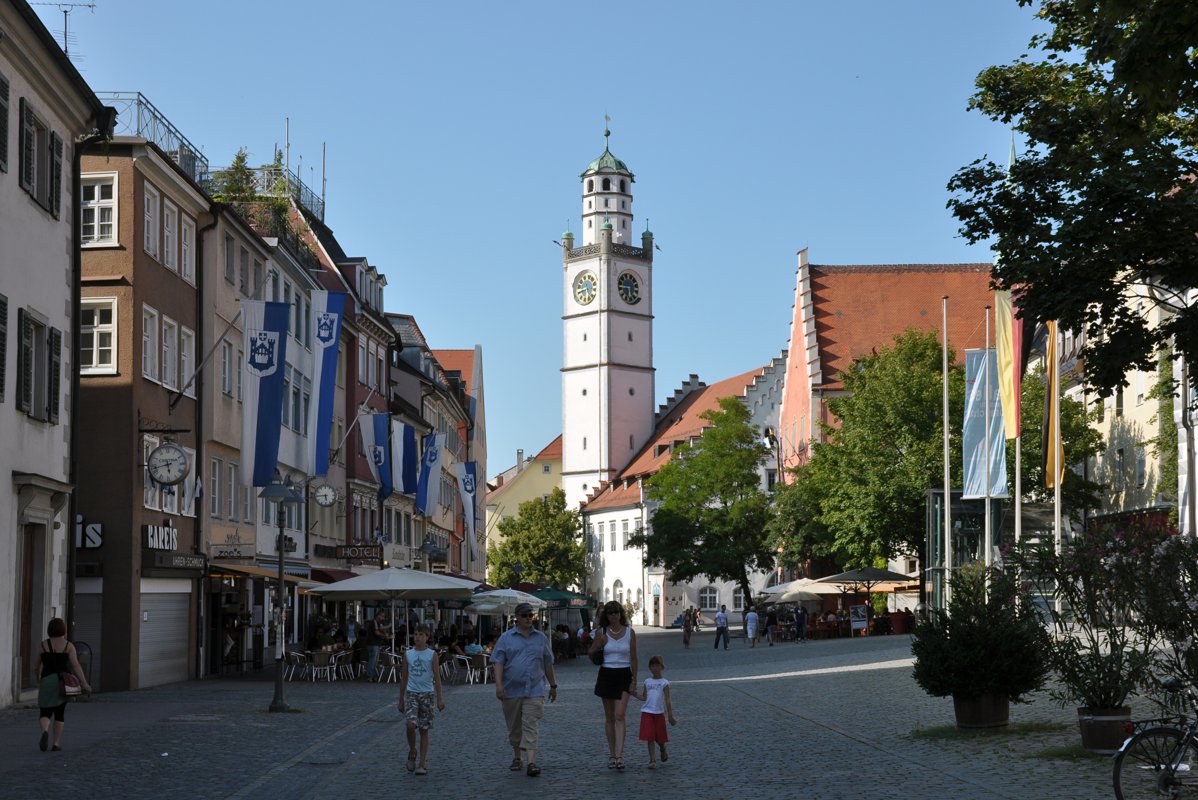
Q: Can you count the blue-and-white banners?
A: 6